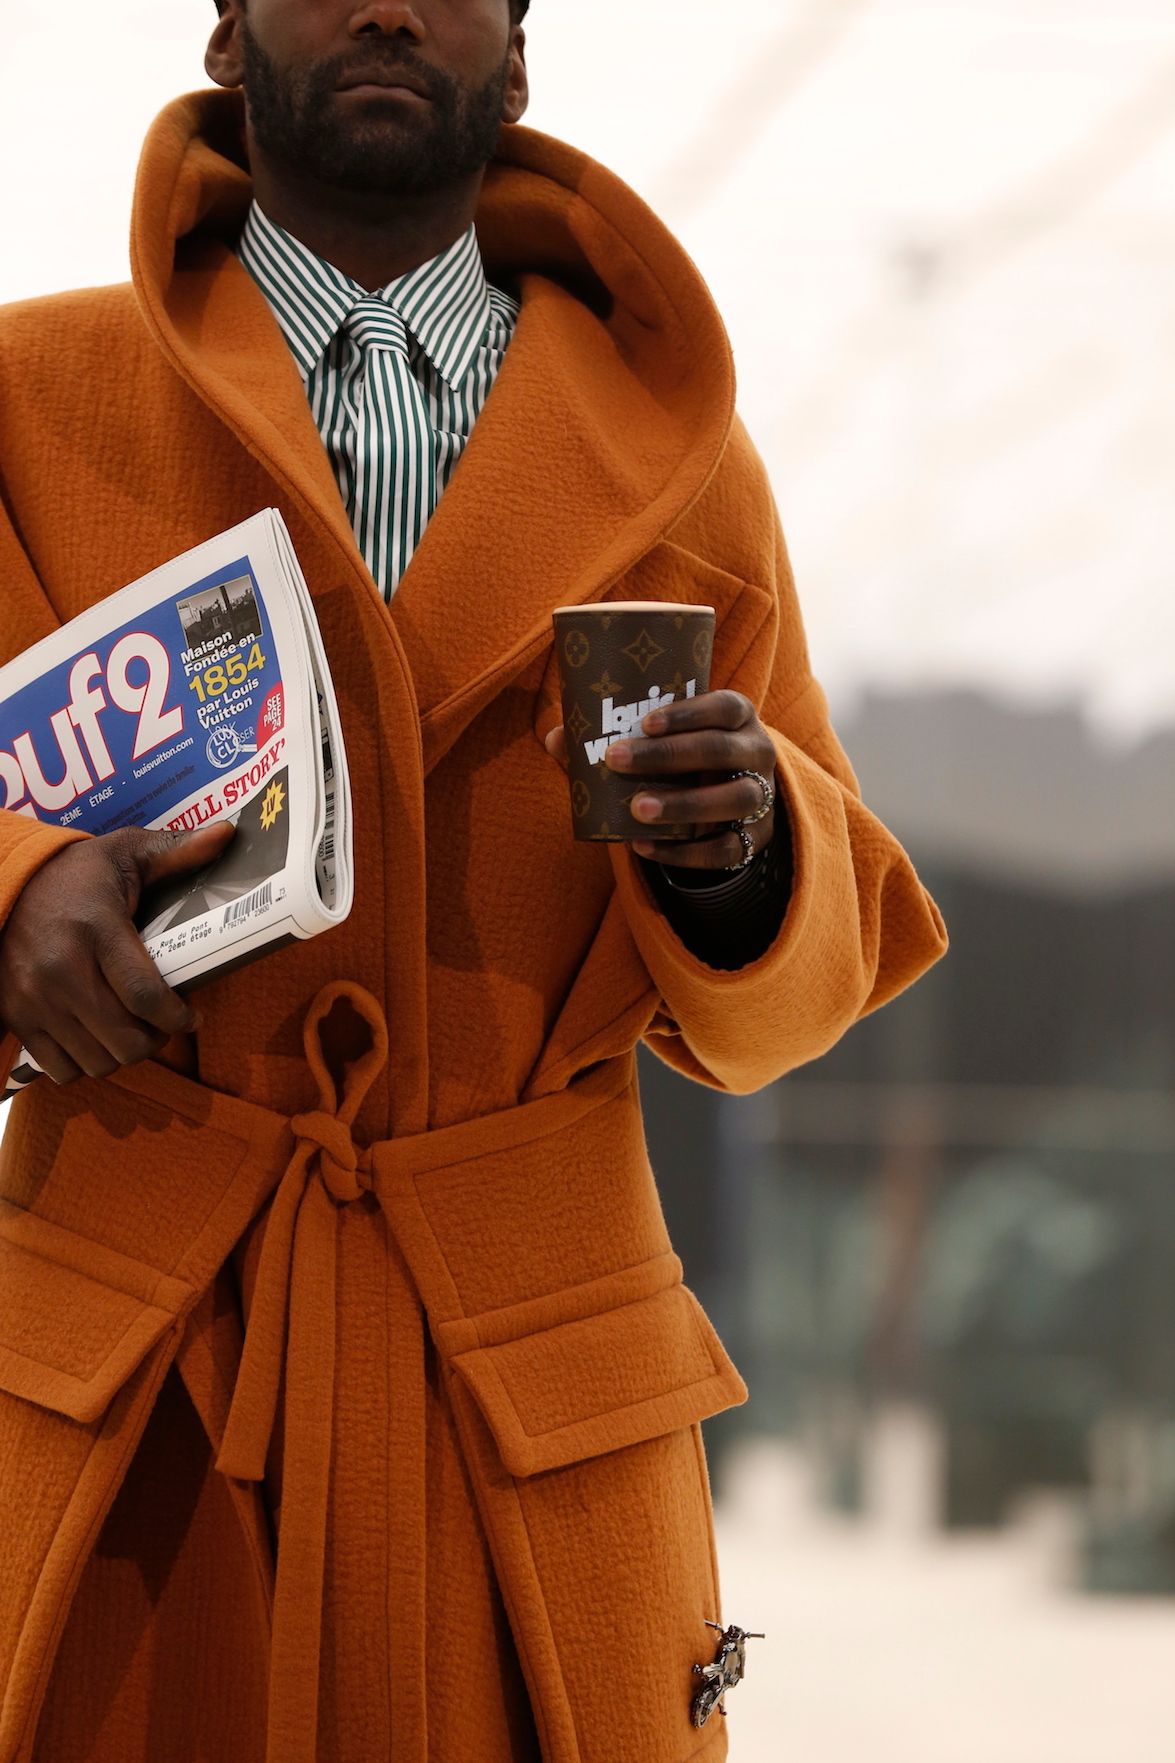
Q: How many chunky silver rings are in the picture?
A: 2